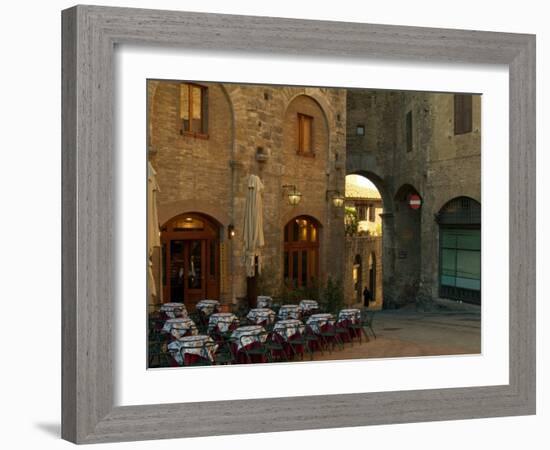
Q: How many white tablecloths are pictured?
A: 13